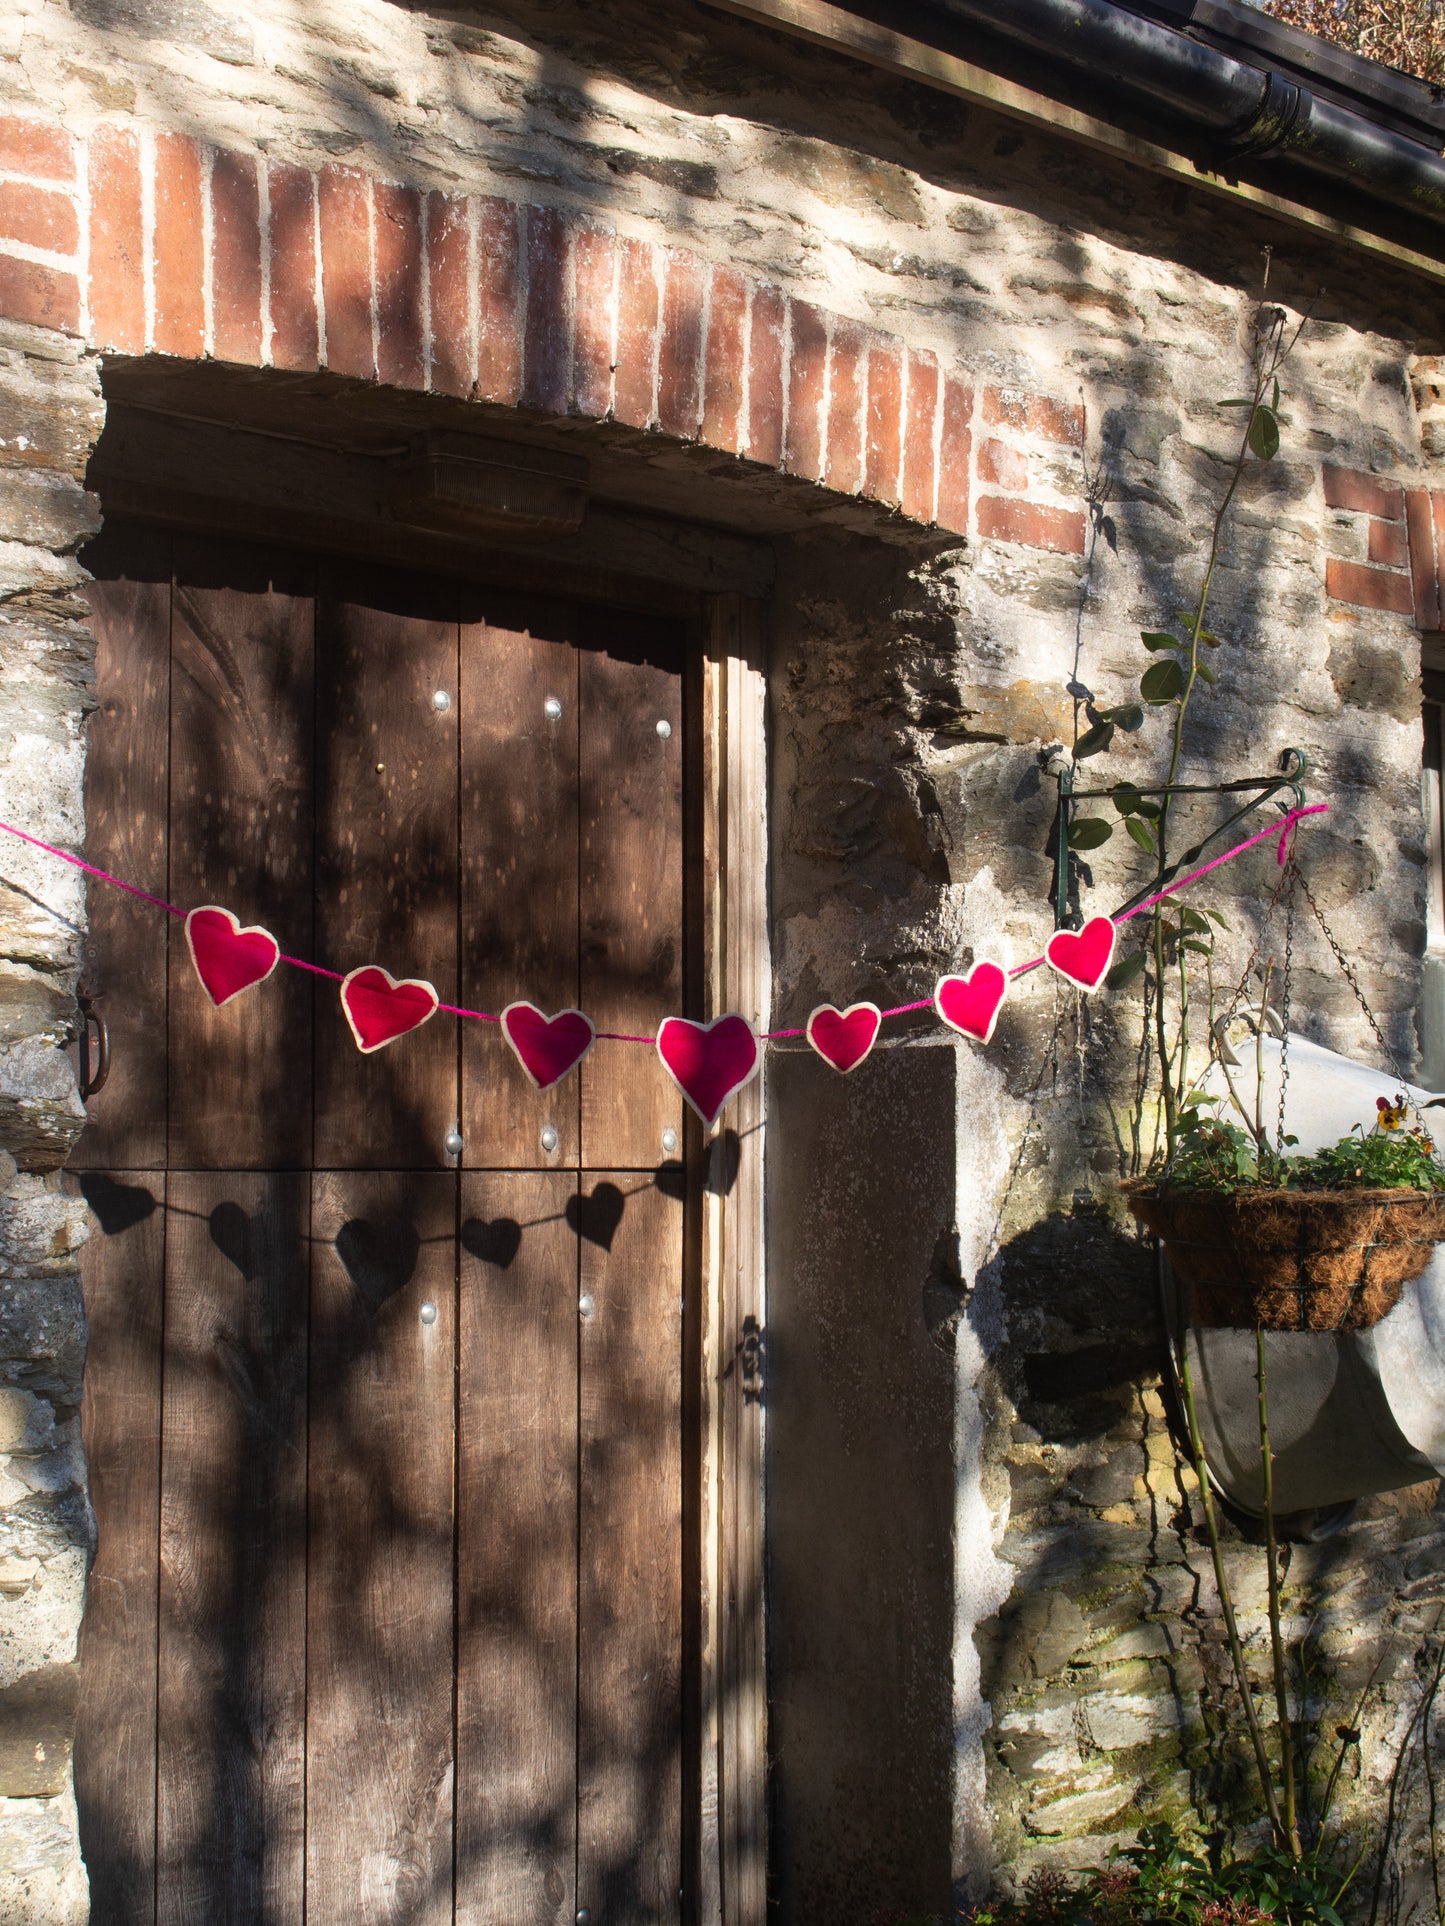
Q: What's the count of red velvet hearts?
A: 7